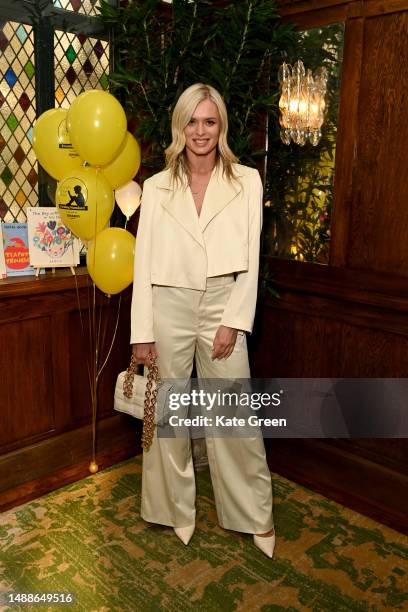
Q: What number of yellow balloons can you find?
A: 5